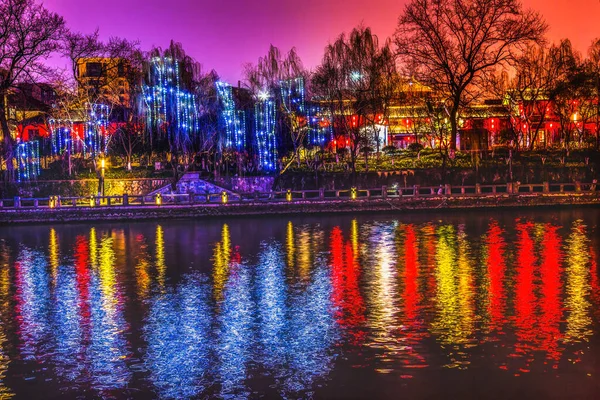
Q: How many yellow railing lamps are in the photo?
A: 6